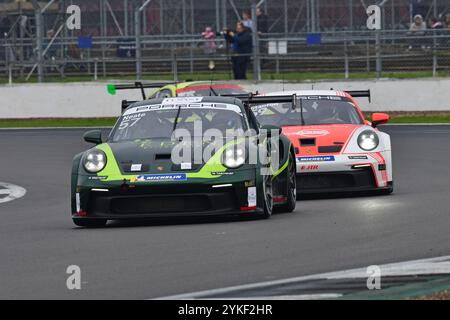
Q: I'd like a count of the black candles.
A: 0